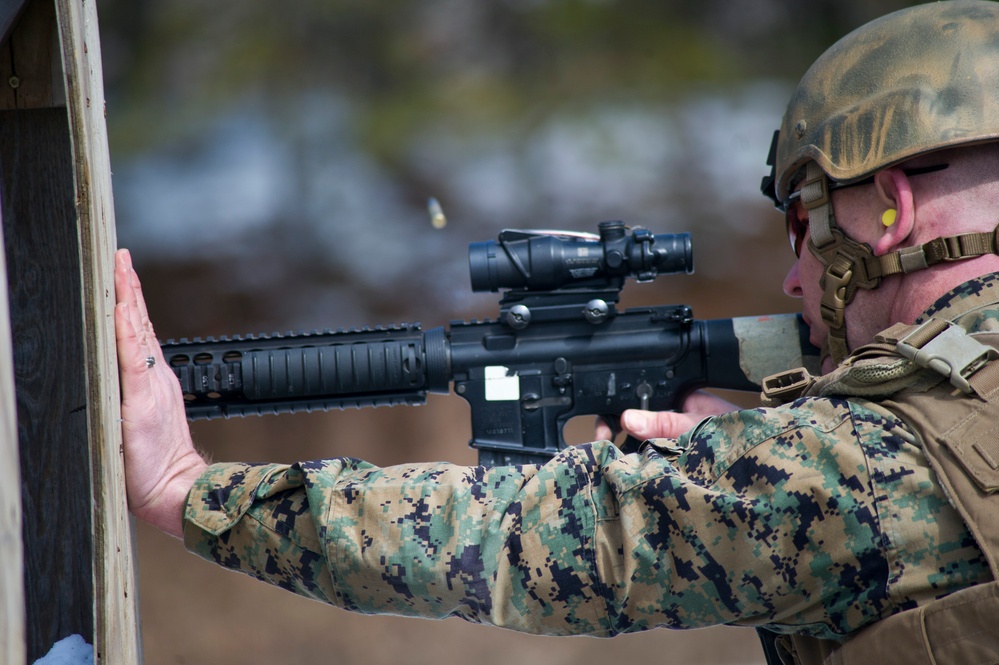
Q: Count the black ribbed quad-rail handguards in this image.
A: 1